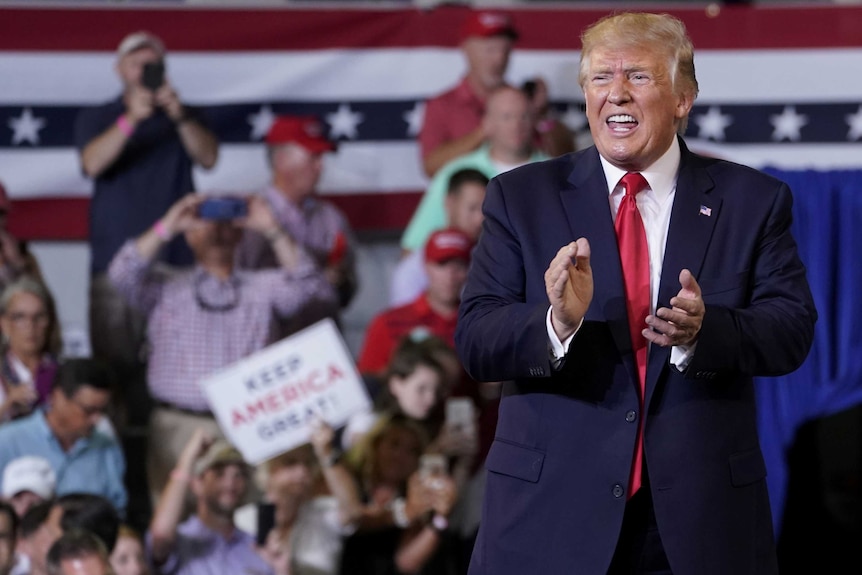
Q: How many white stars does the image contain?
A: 8